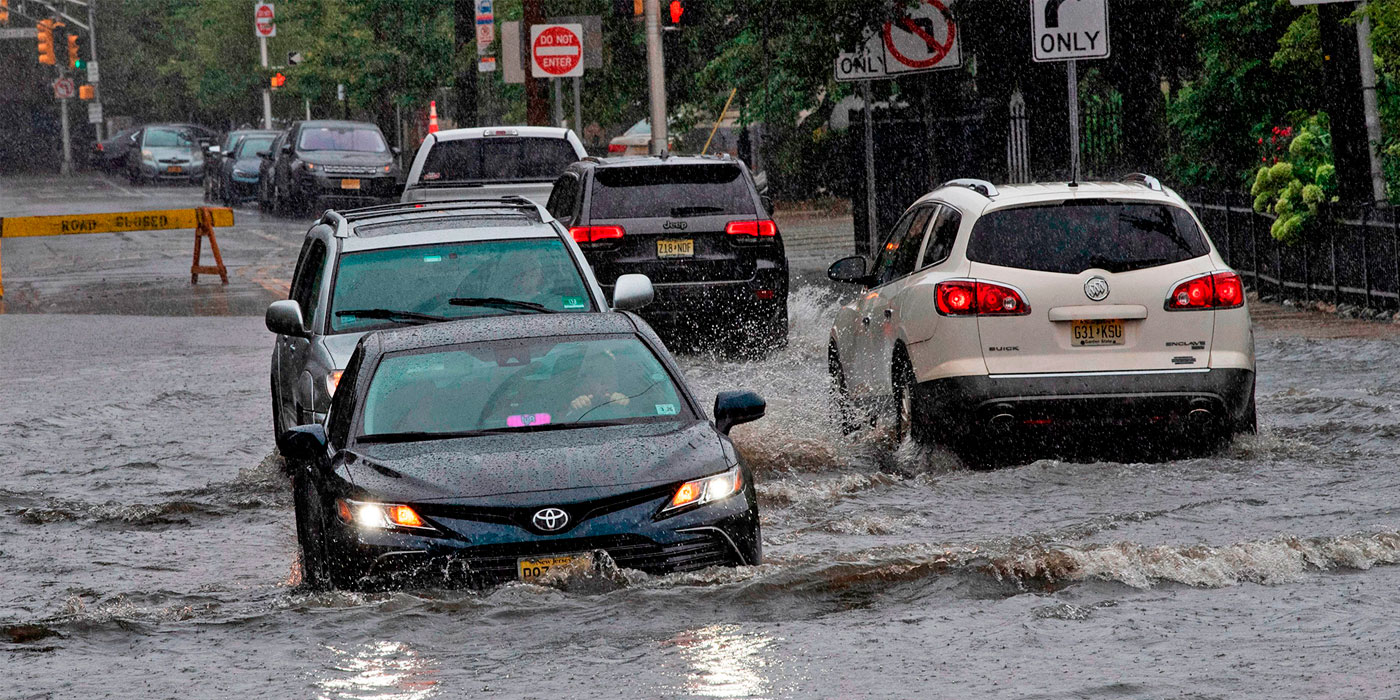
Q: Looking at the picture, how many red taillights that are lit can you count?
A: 4